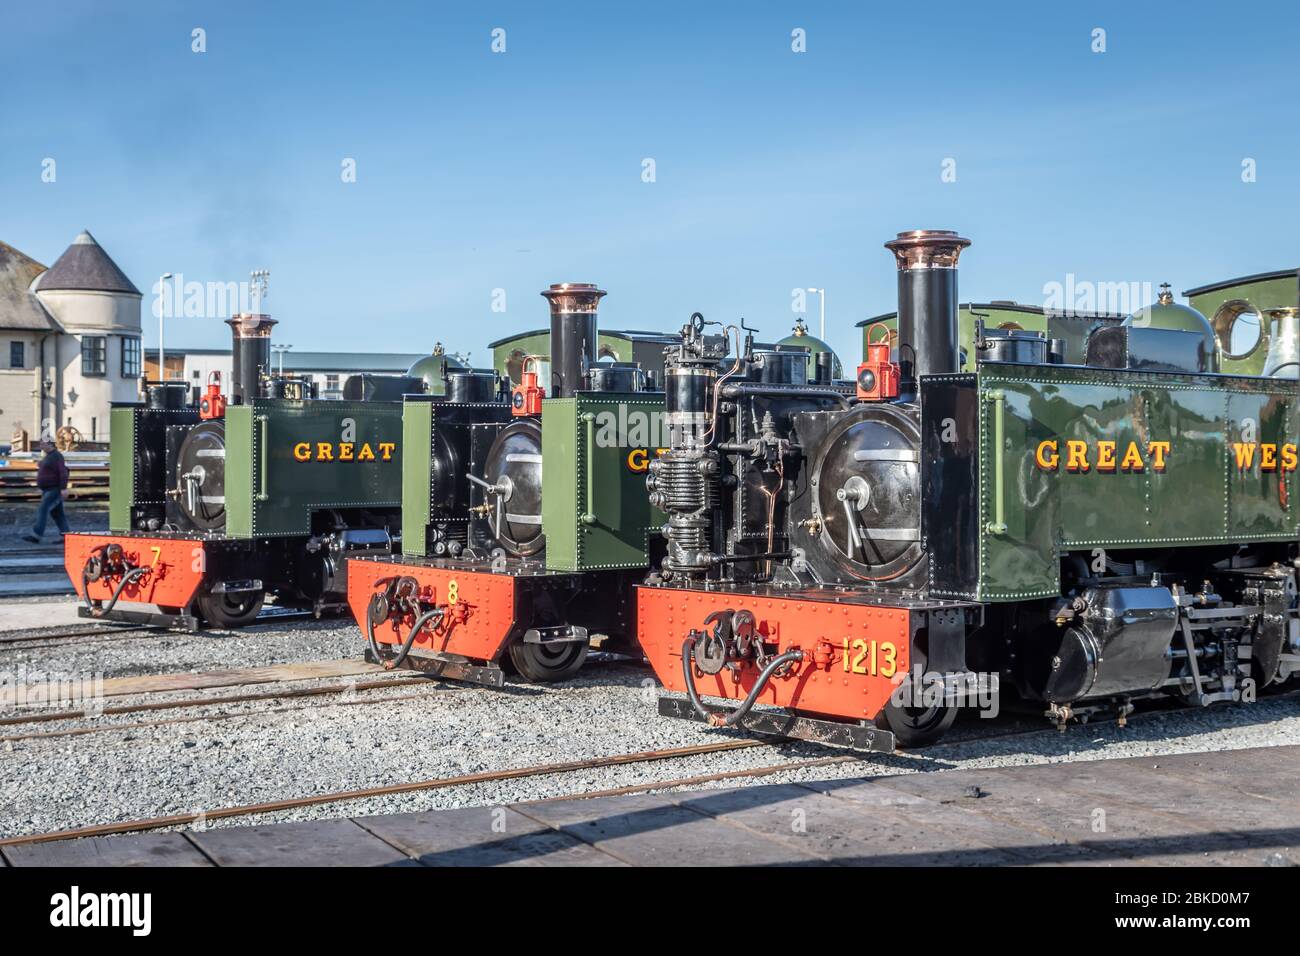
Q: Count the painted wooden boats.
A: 0